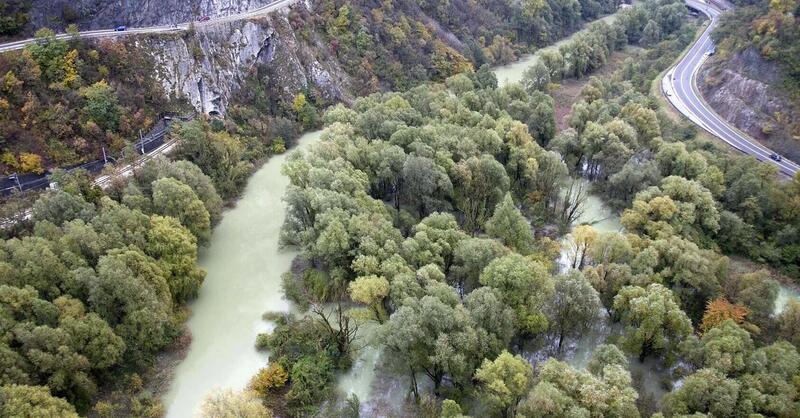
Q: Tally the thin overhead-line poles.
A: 3